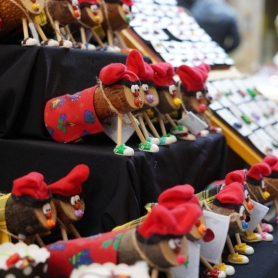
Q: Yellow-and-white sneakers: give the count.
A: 4